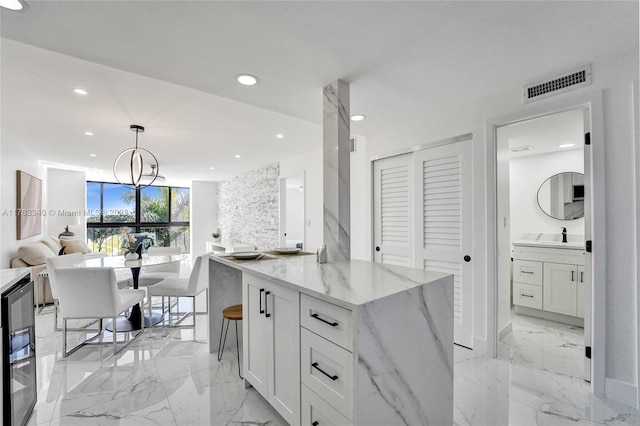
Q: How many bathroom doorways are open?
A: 1